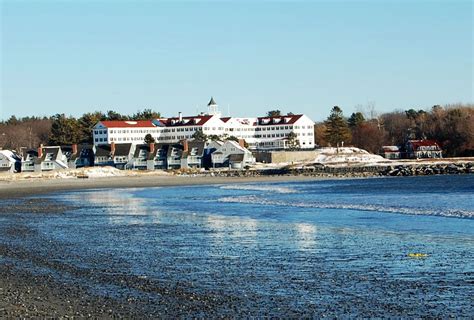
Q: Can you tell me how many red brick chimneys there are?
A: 6